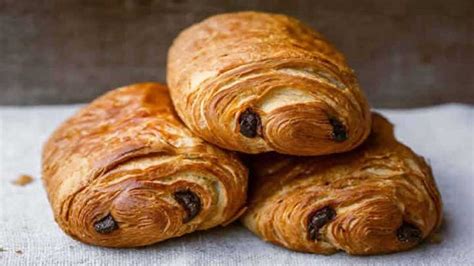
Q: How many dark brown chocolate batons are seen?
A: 6